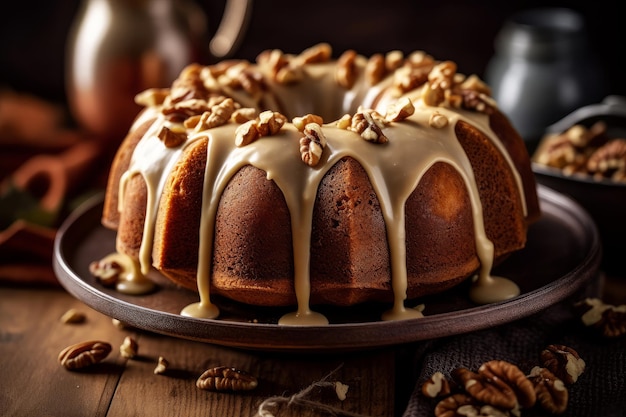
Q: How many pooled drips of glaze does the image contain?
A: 5